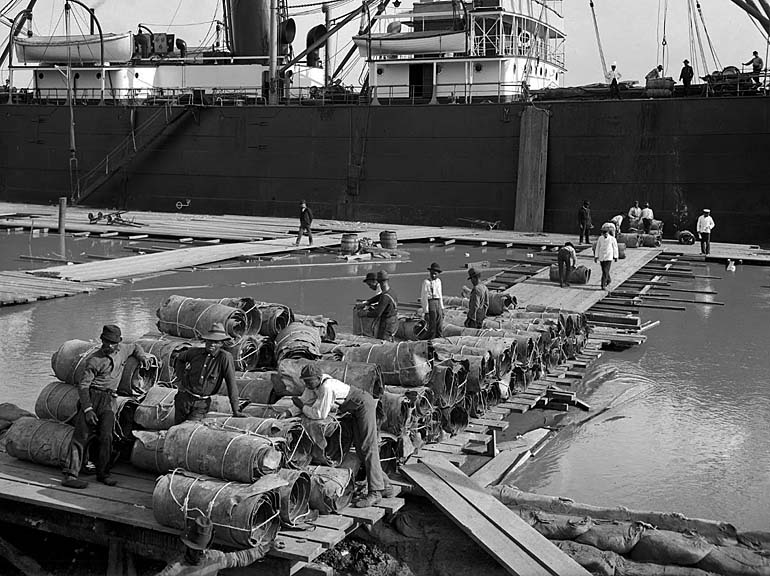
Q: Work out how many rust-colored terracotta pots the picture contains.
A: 0